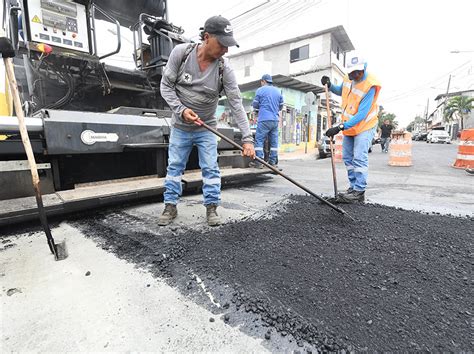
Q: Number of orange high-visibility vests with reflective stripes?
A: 1